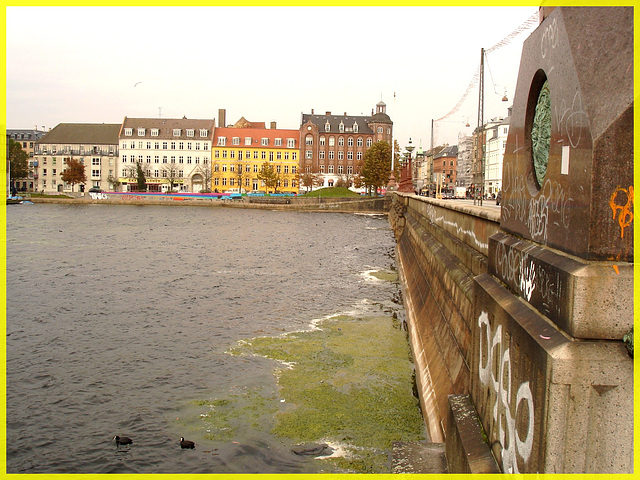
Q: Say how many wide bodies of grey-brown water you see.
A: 1